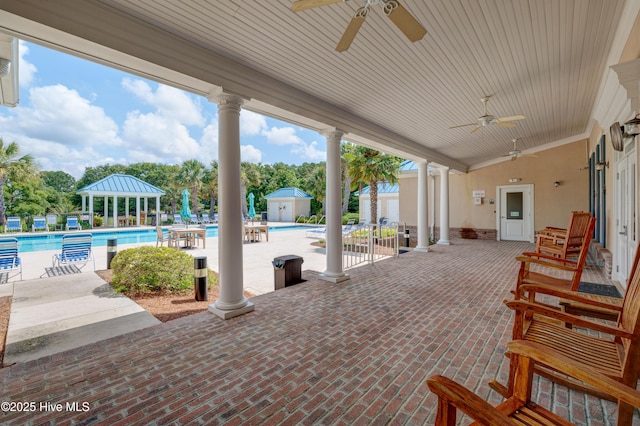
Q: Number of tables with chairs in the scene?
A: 2